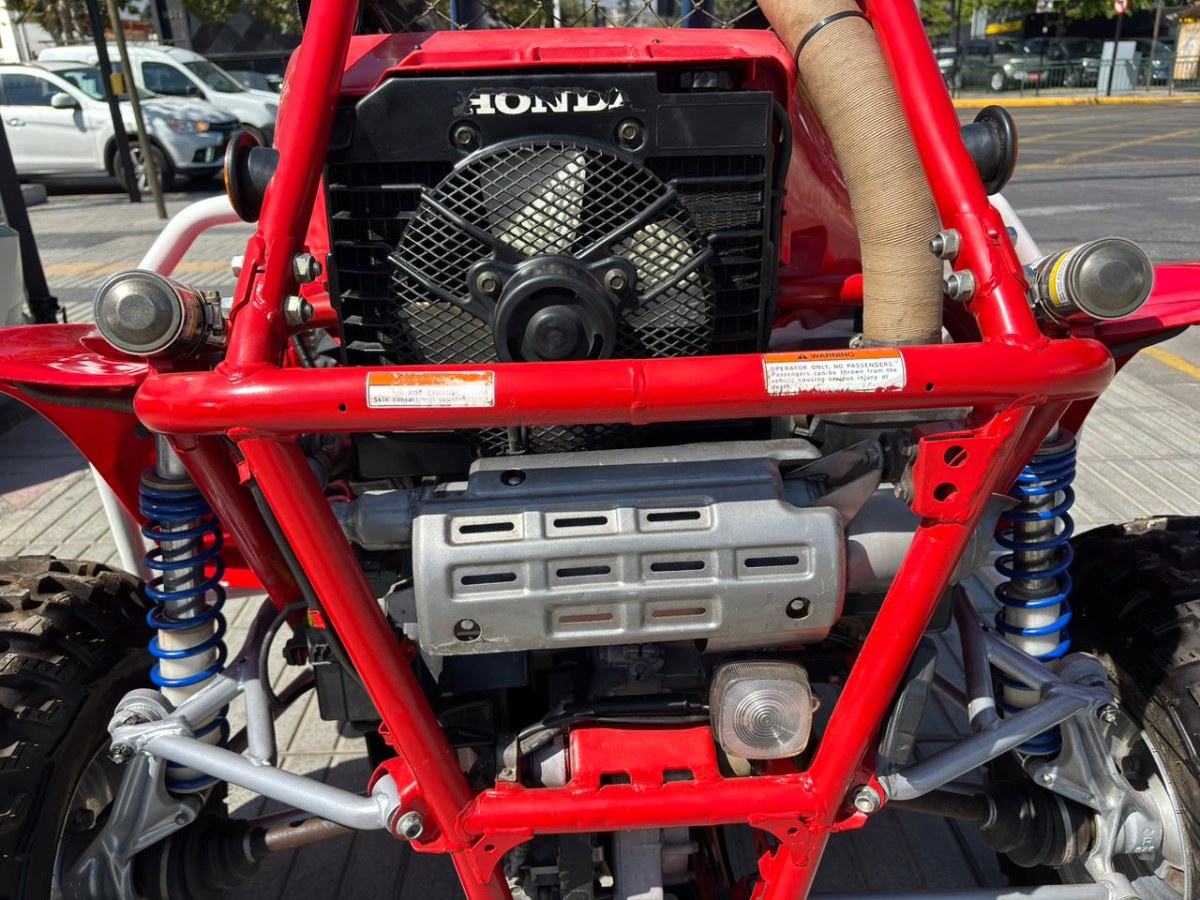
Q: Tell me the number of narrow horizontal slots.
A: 9